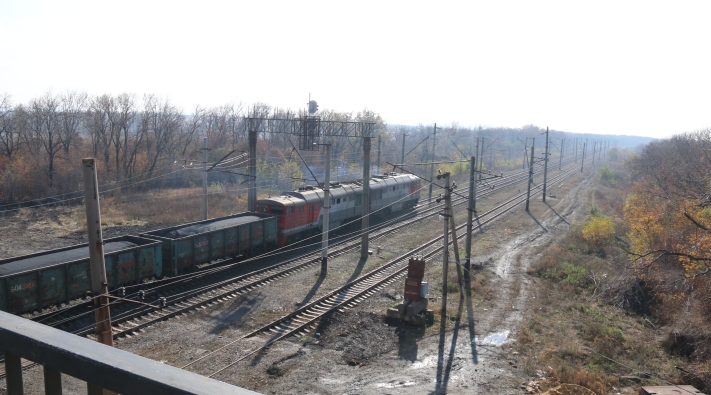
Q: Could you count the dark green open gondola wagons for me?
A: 2